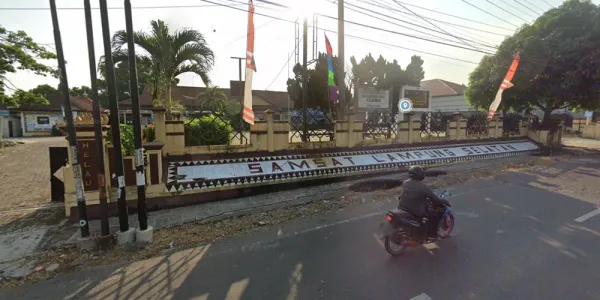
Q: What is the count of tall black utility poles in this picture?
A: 4